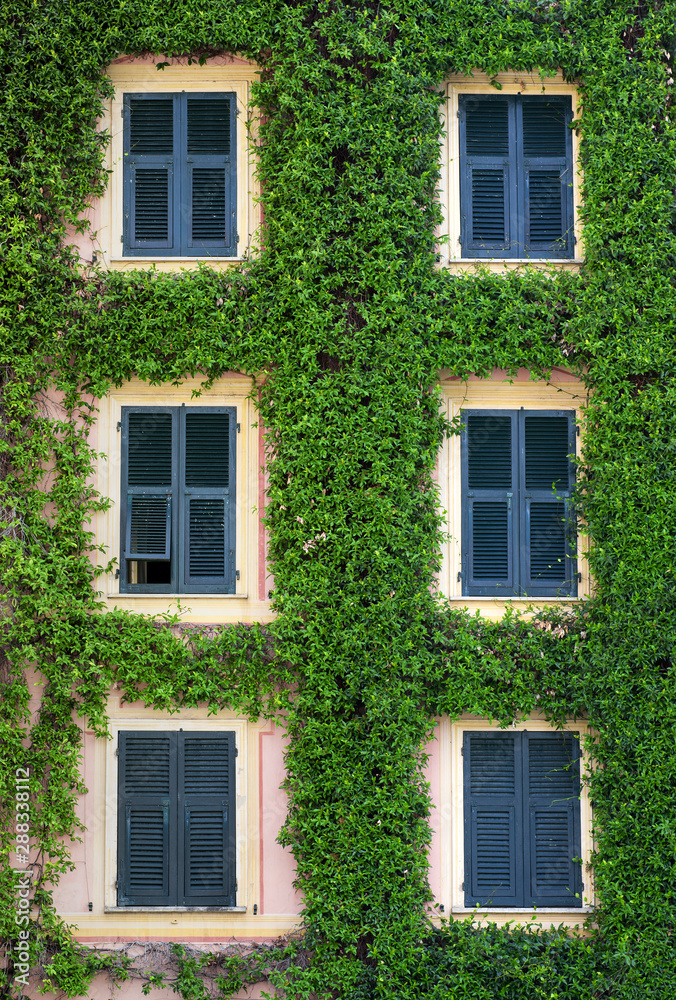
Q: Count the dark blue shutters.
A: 12